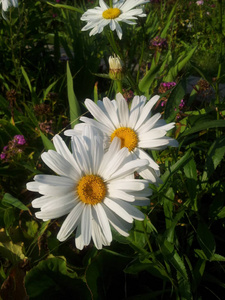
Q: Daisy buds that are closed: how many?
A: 1